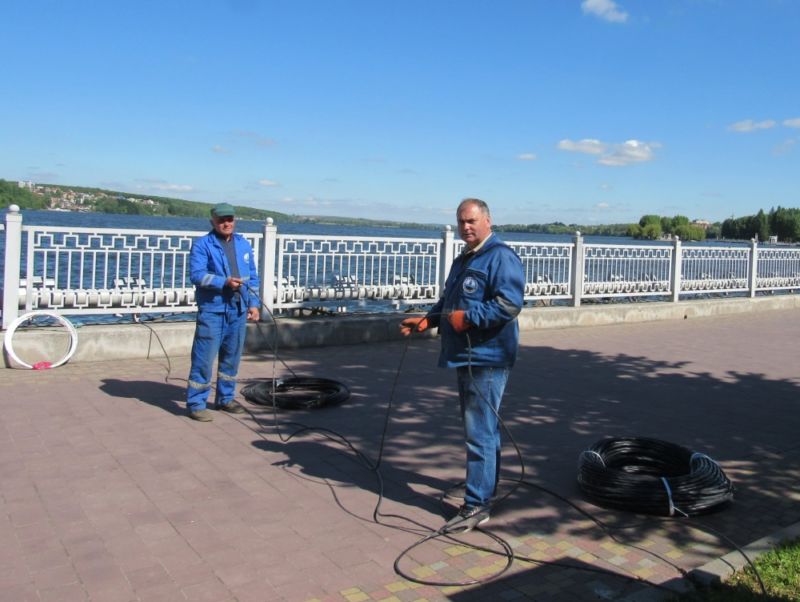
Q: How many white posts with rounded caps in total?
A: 6